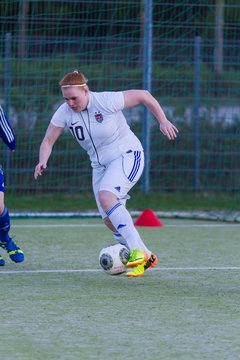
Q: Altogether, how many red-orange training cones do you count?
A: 1